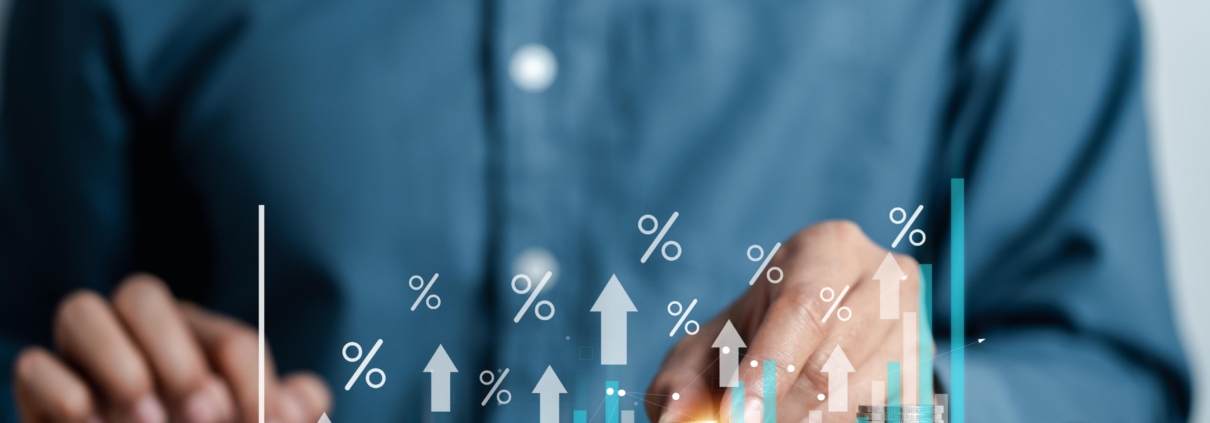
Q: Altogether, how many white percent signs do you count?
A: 9